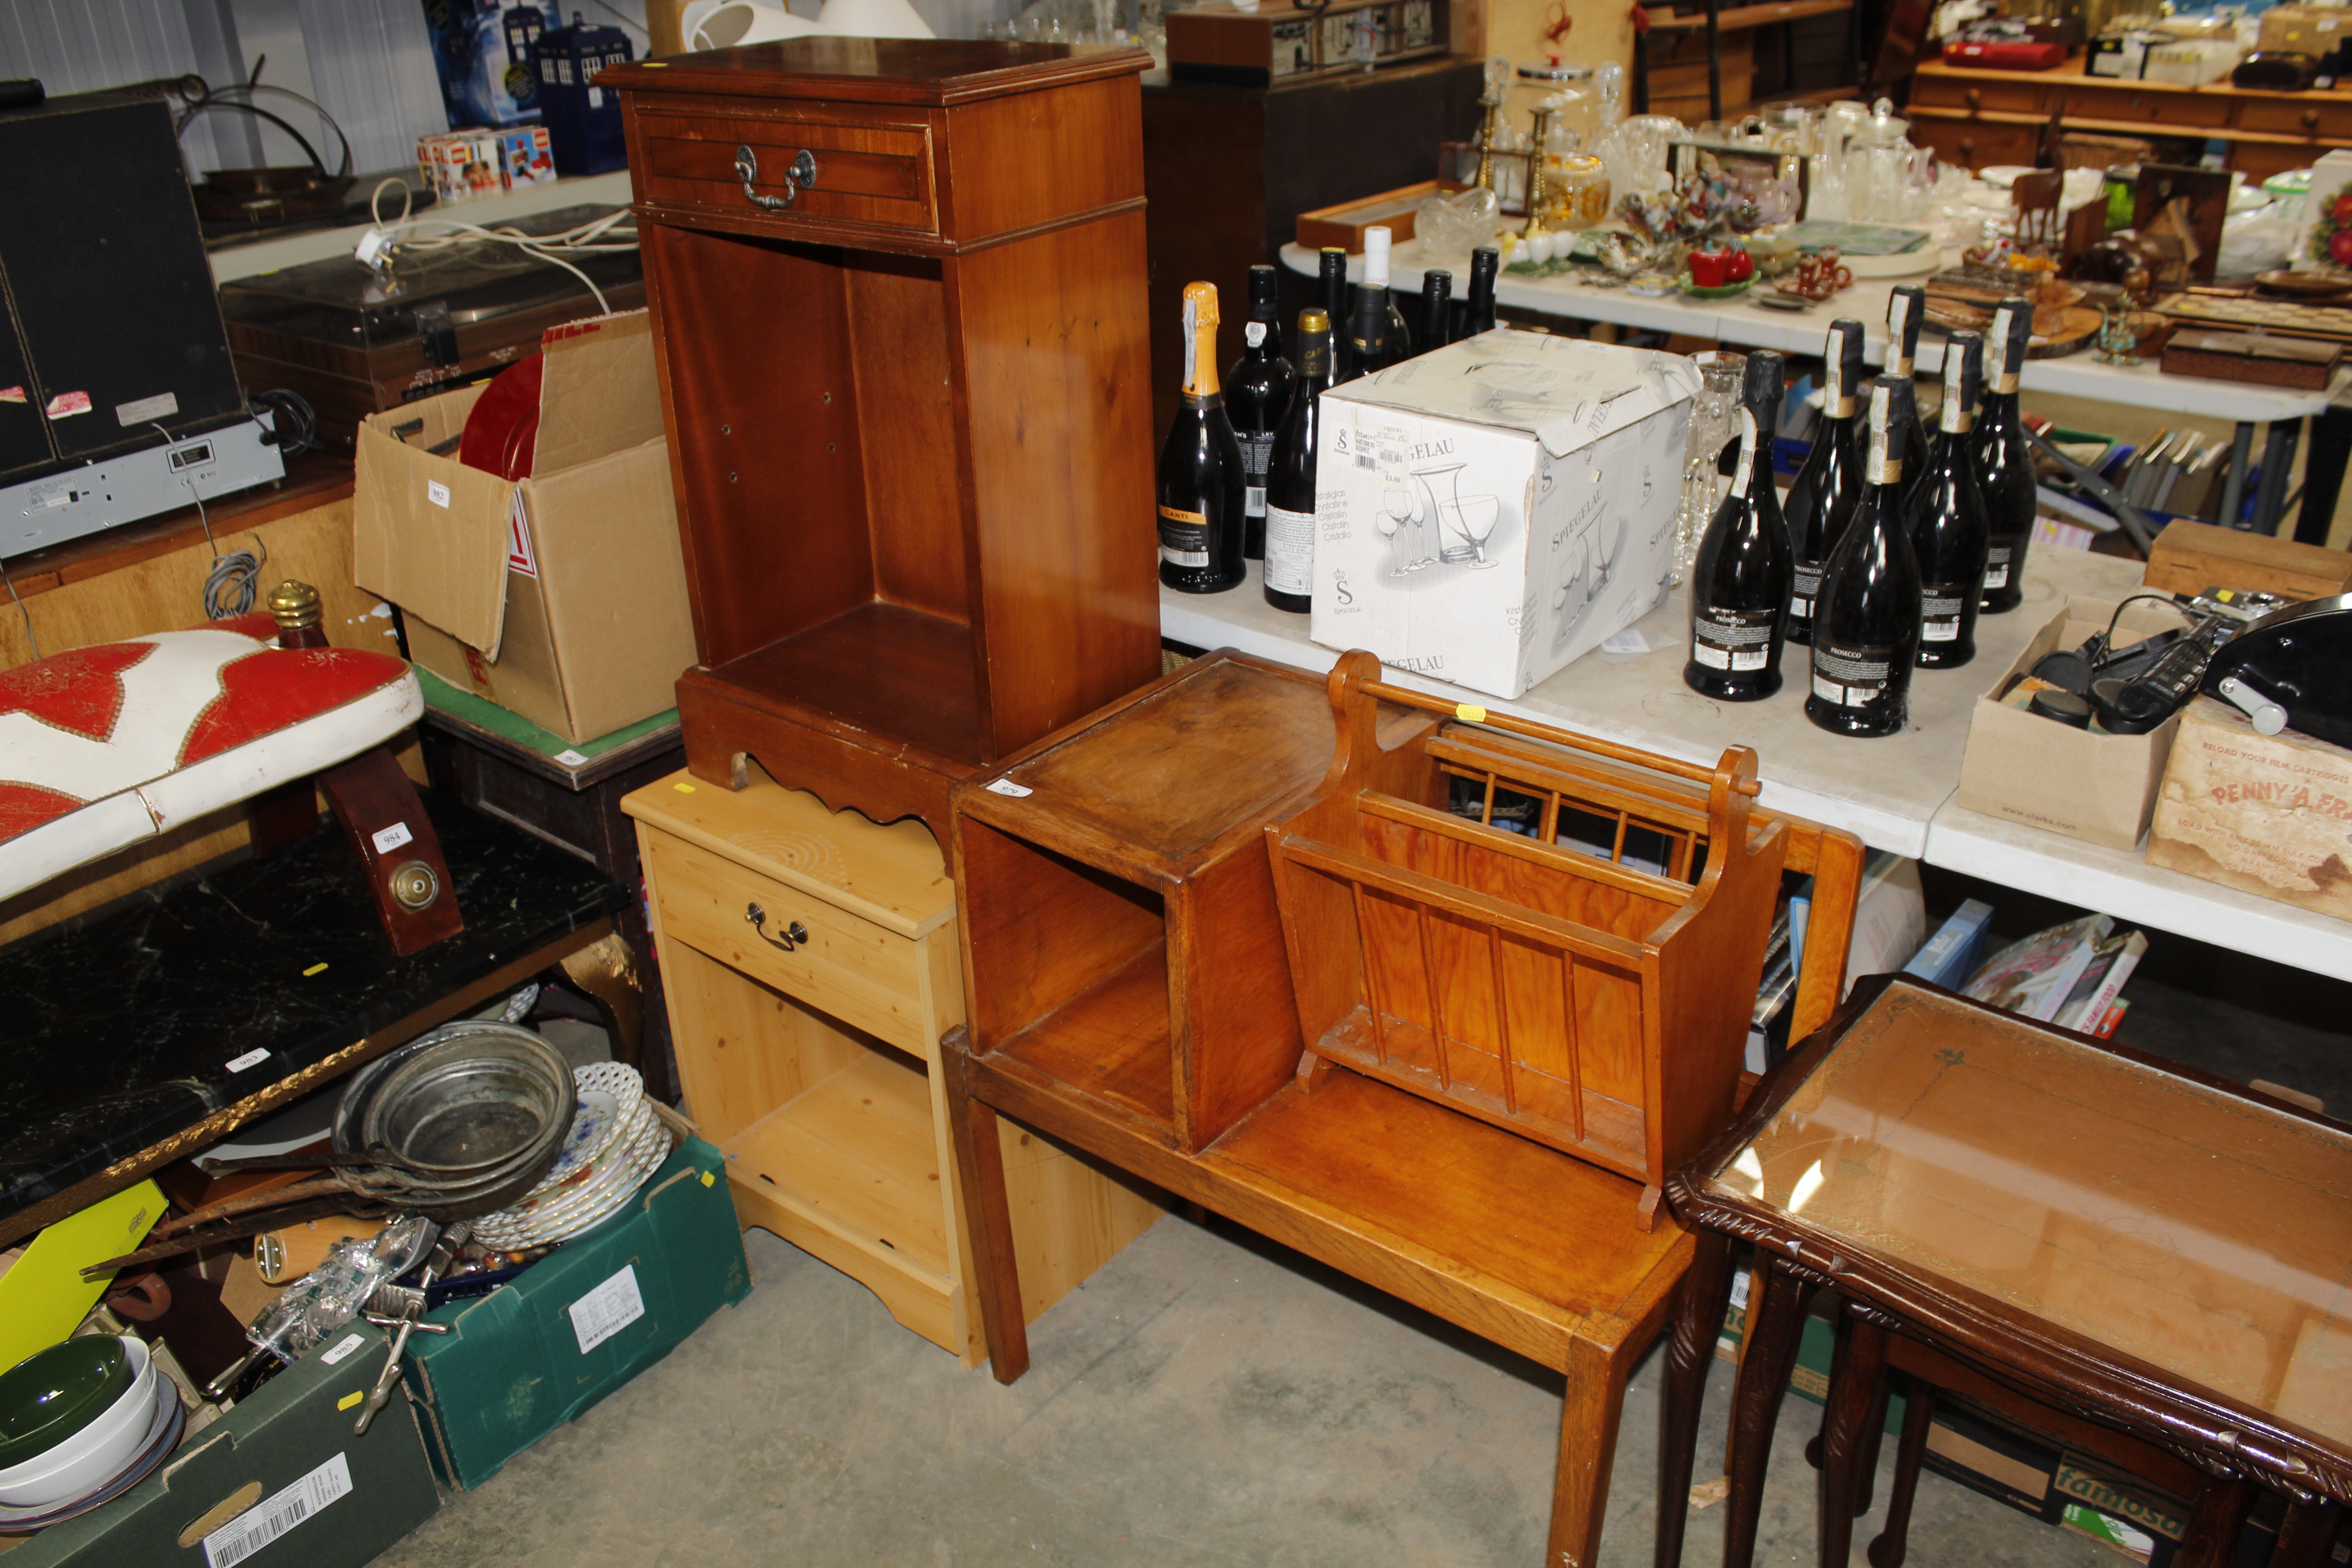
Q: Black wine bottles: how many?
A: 14